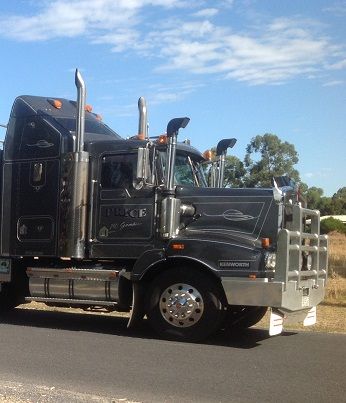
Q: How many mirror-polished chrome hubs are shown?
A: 1